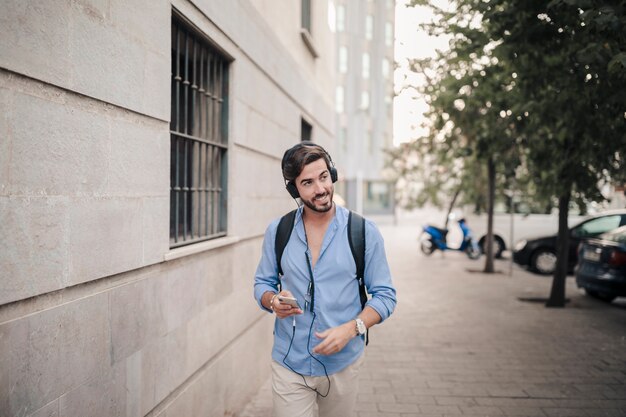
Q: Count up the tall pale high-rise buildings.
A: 1